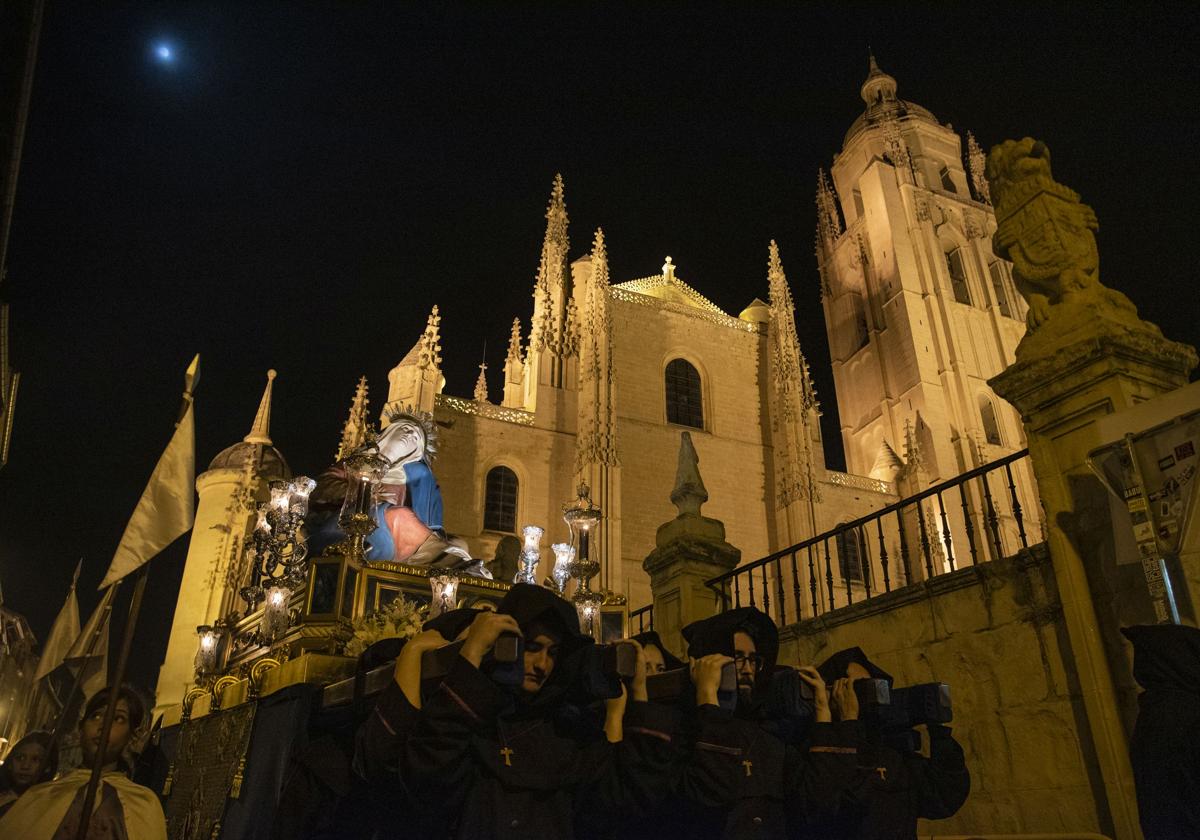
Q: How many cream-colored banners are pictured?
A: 3